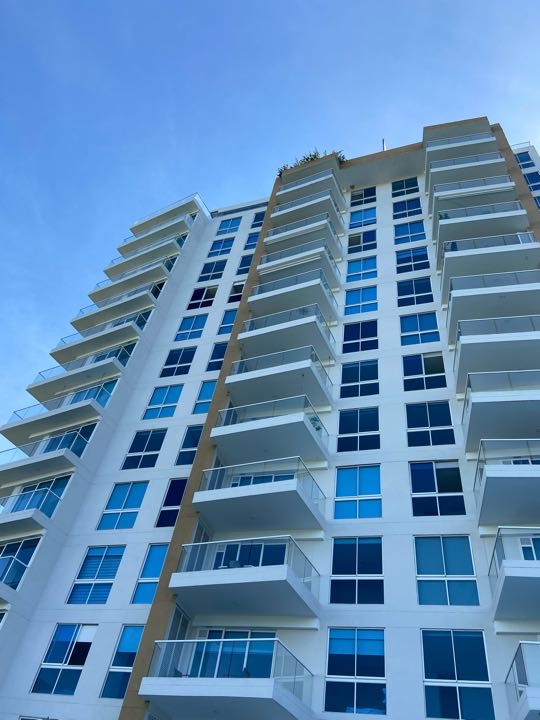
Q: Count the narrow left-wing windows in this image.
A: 11